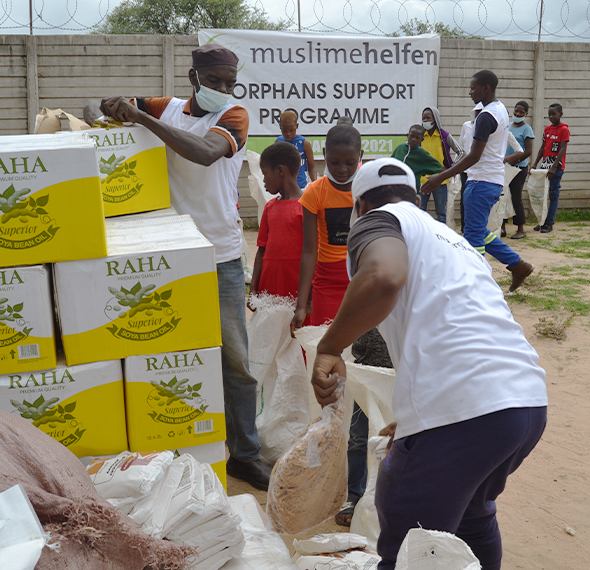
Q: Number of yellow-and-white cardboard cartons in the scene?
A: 7